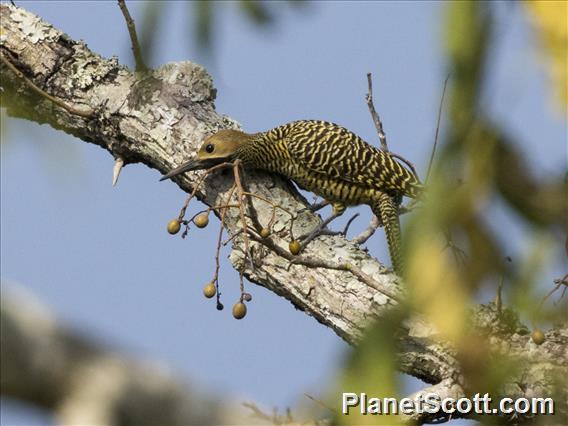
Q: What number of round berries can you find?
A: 7